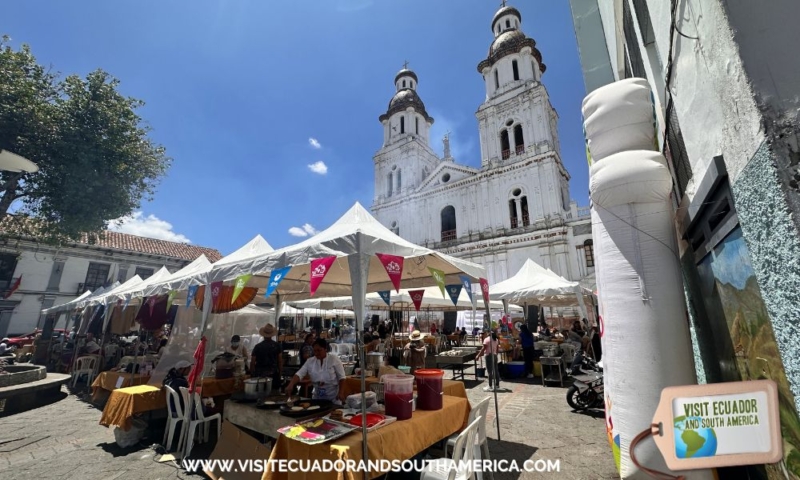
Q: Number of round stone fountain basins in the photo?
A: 1